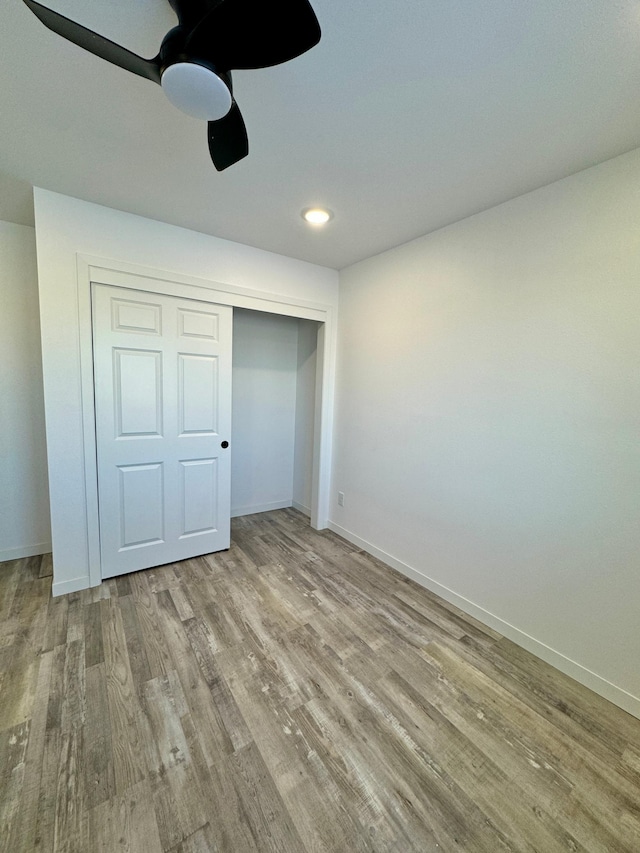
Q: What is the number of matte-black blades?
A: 3